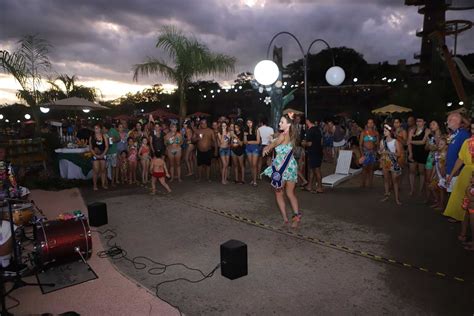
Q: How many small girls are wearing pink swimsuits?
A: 1